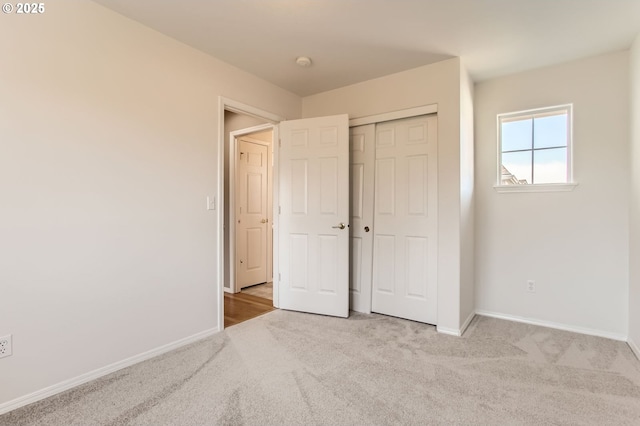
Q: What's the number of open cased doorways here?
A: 2